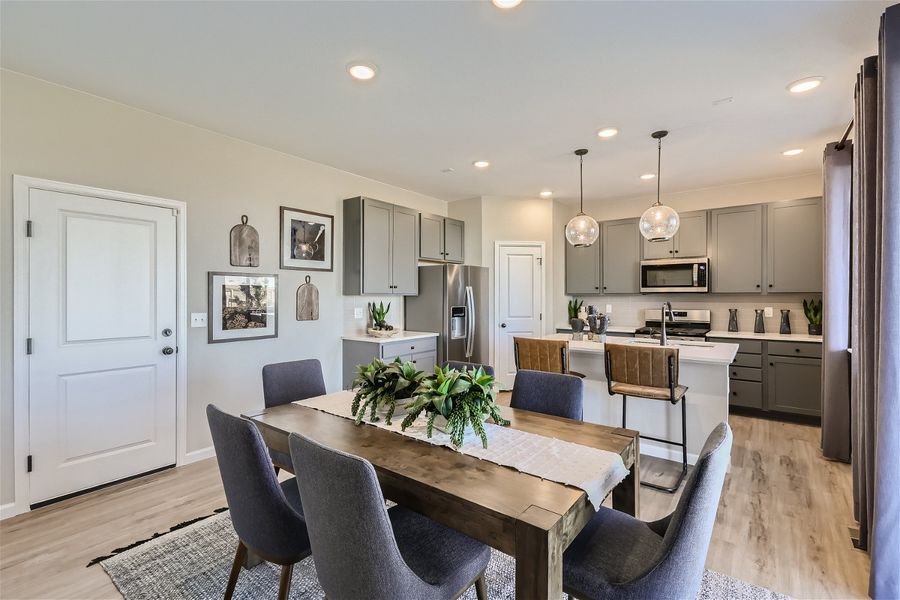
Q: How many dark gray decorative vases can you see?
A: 3